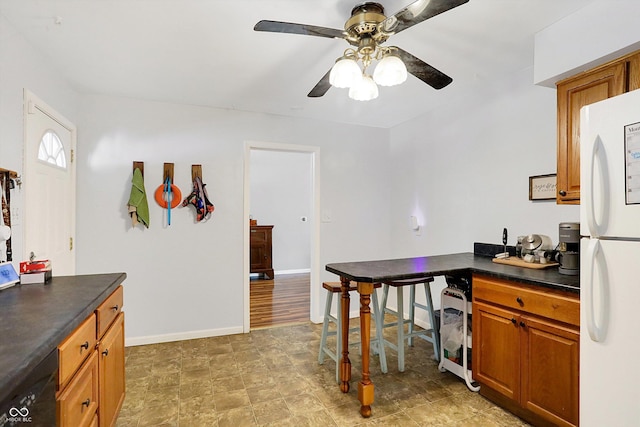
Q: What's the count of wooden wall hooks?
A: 3